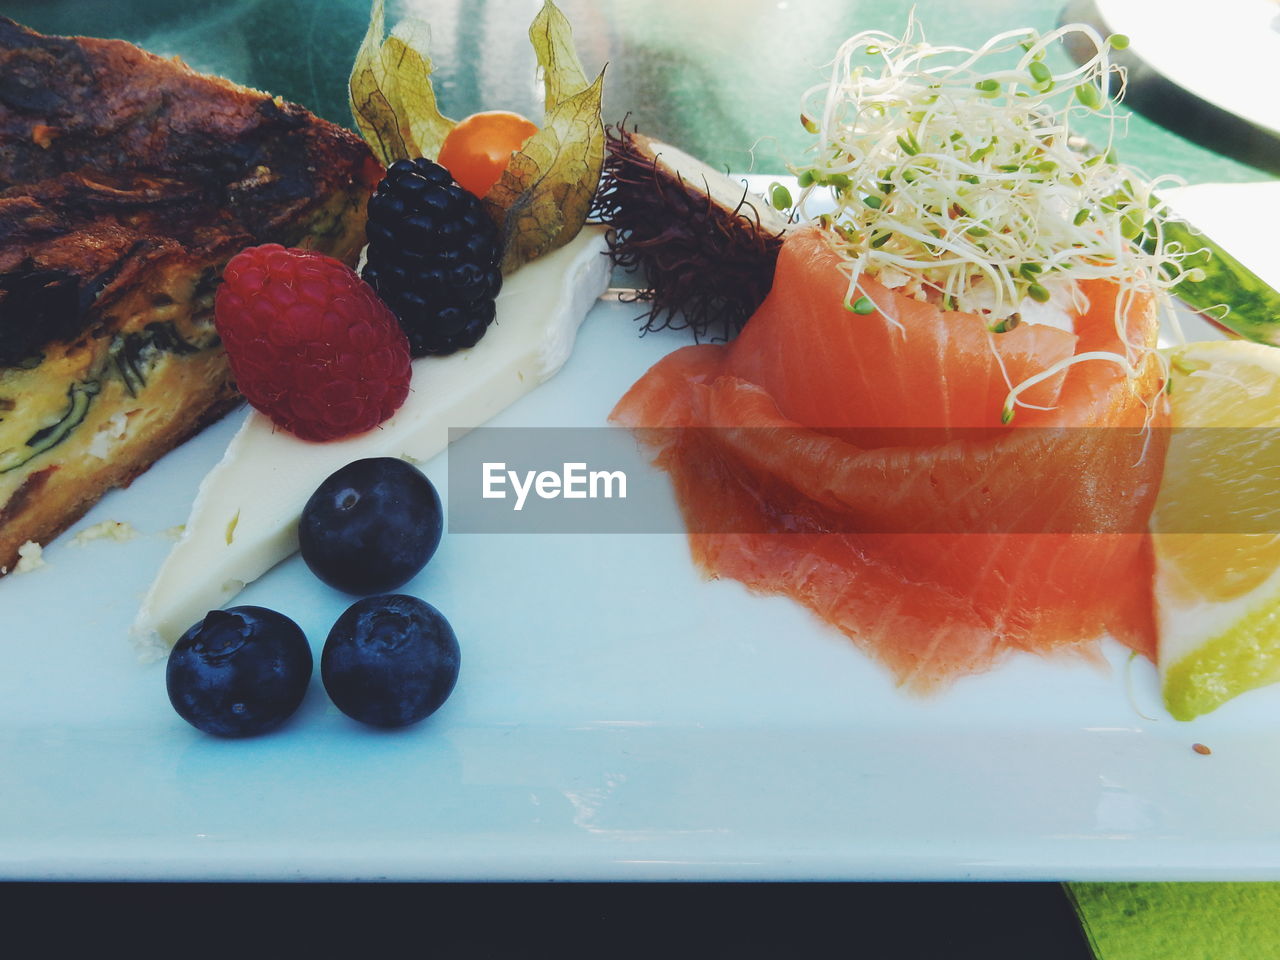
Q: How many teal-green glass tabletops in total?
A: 1